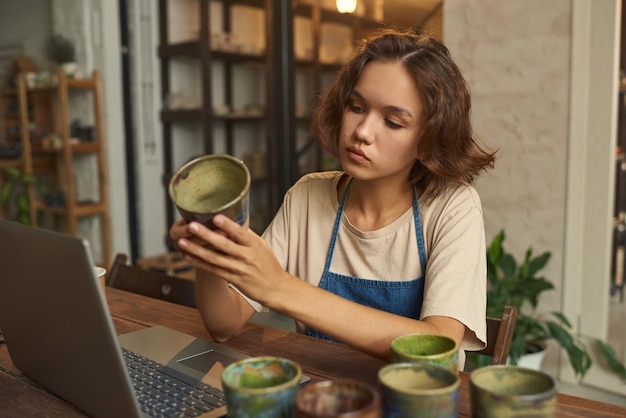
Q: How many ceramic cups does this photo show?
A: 6